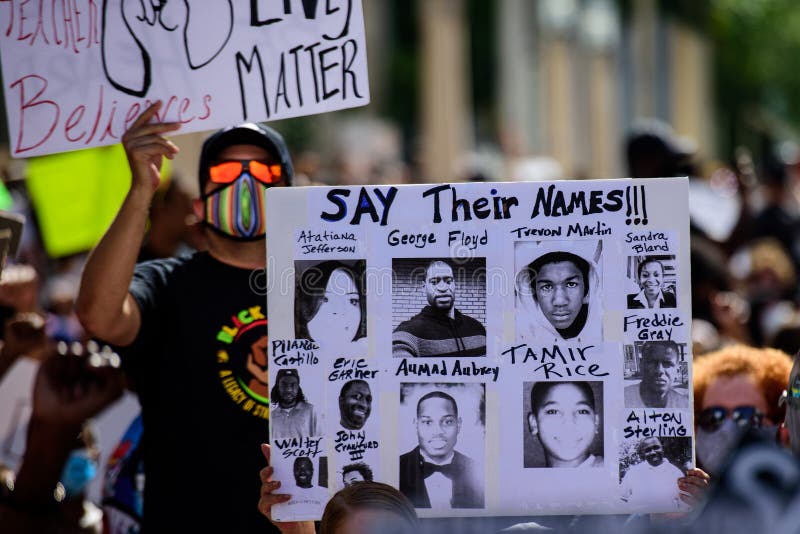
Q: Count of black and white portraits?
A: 12